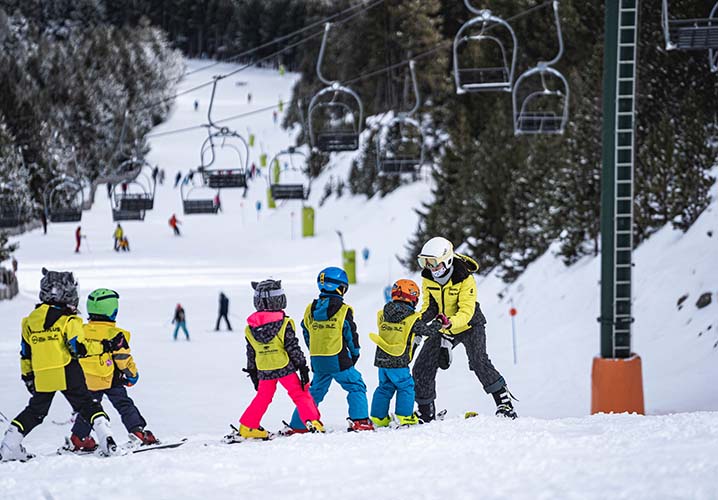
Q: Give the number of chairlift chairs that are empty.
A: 12